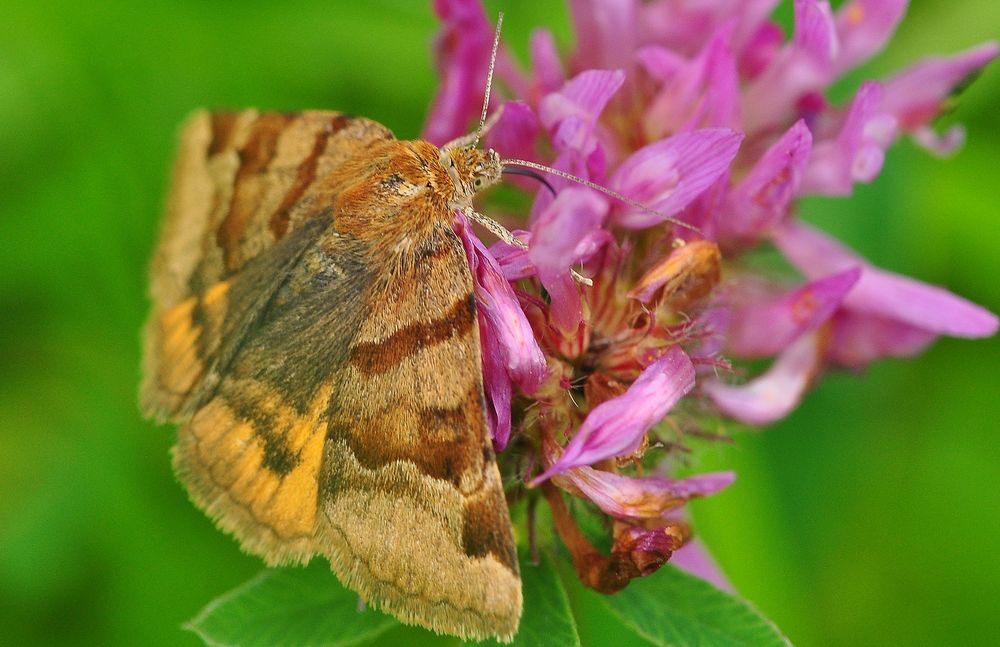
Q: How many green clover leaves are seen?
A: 3